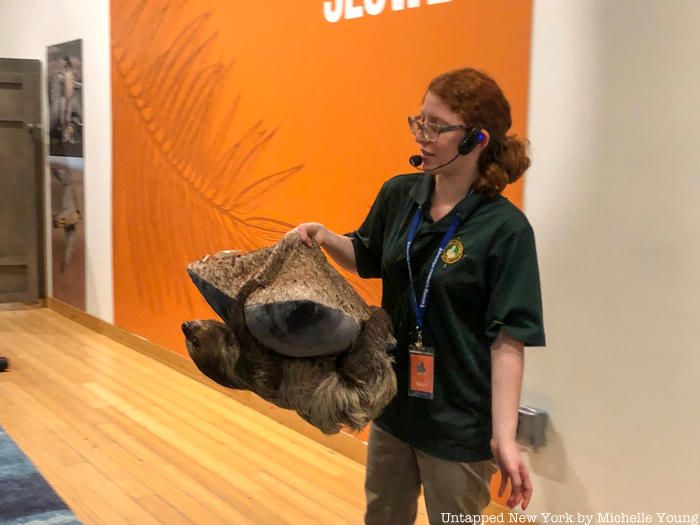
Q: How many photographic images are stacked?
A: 2